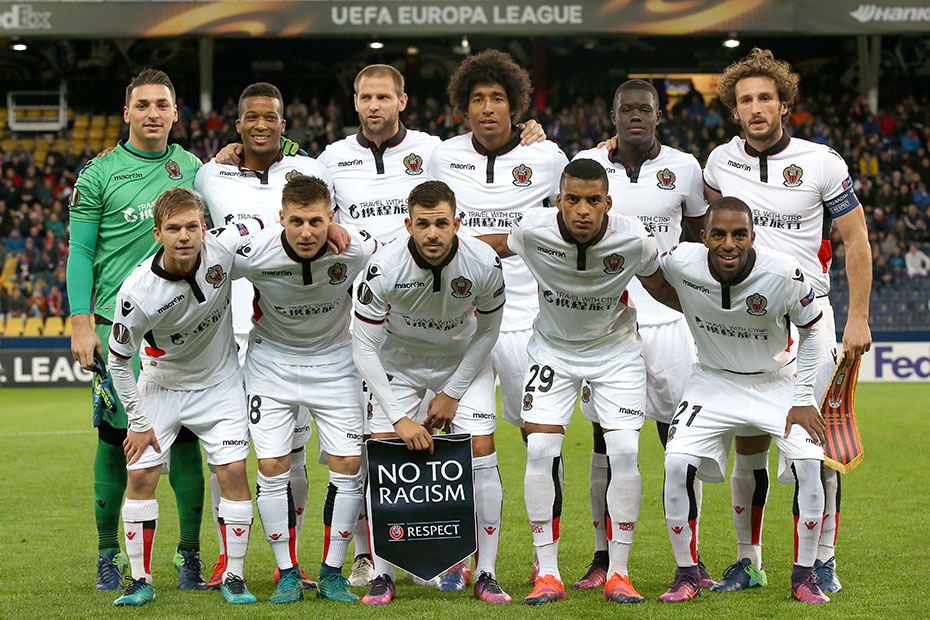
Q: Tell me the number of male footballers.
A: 11